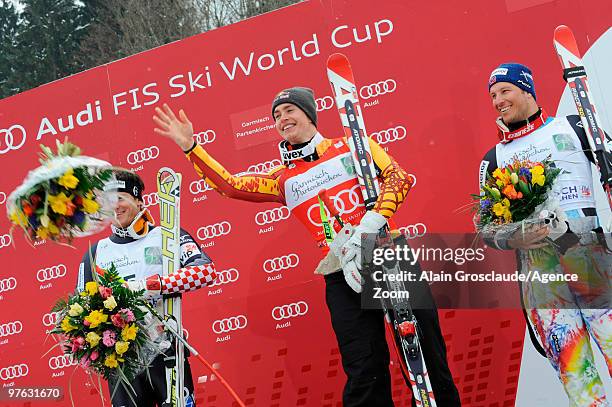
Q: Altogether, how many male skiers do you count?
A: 3